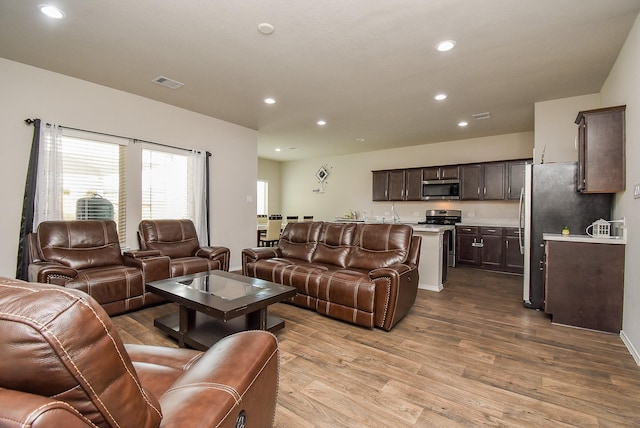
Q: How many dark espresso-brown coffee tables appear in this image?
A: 1